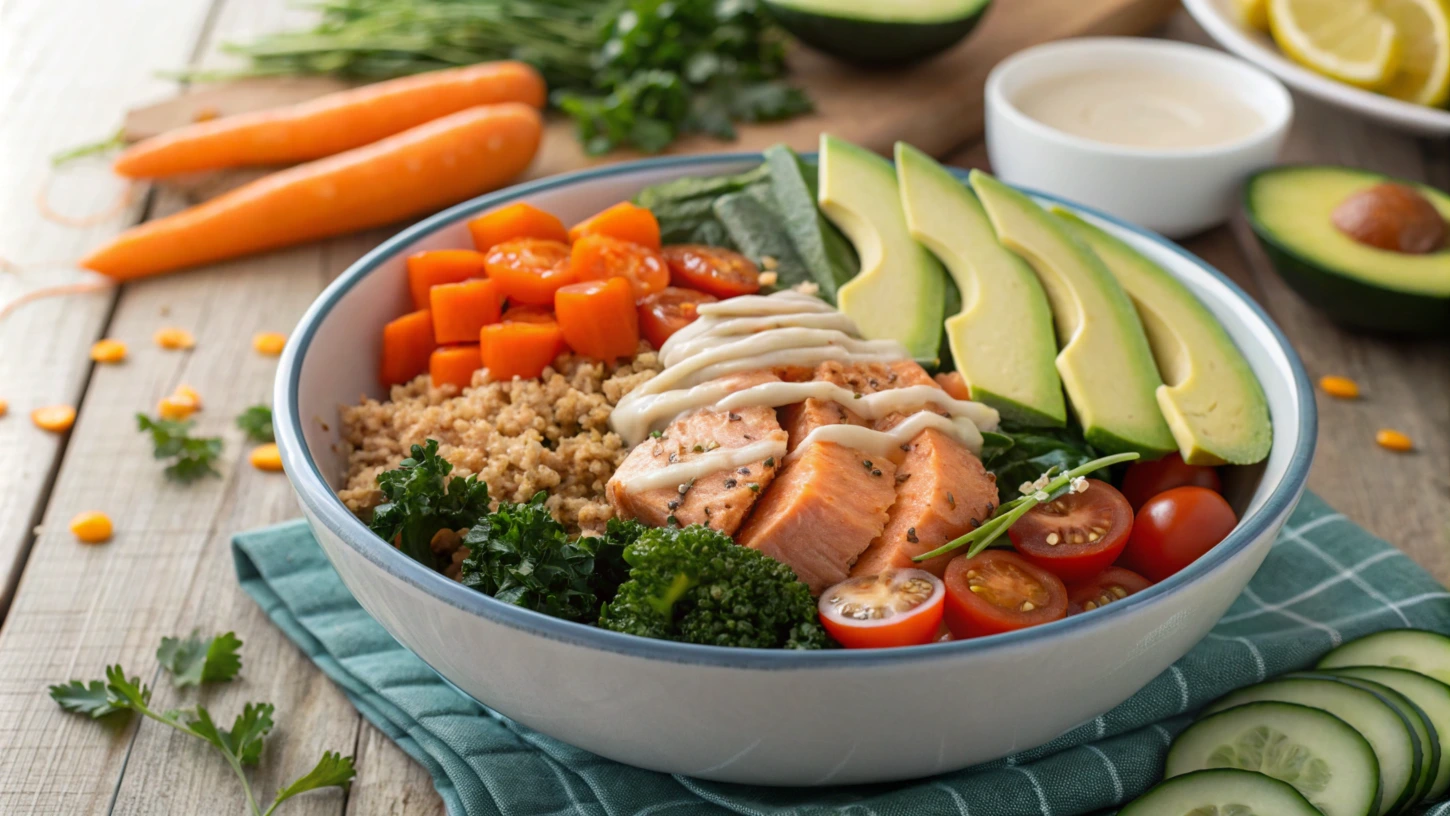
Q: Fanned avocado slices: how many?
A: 4